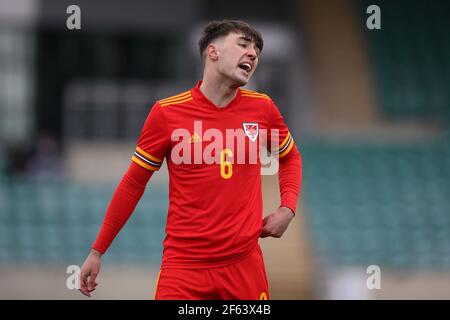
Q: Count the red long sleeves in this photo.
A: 2